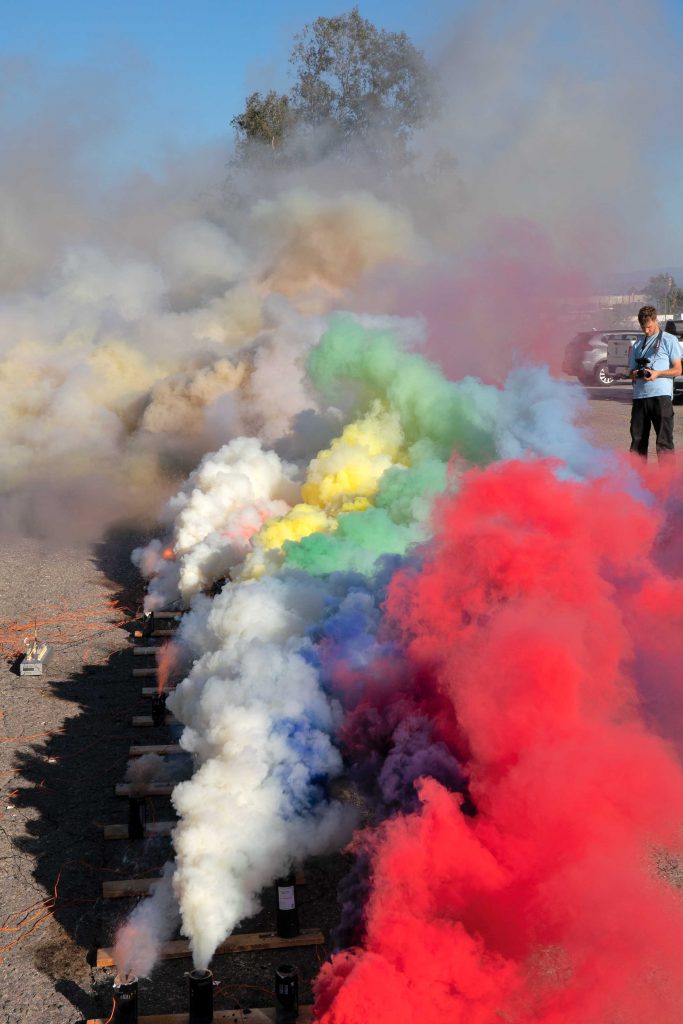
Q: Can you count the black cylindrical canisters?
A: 7